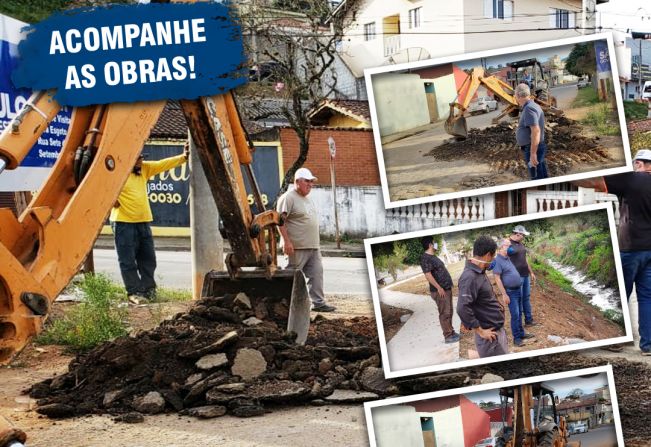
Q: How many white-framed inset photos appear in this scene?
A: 3